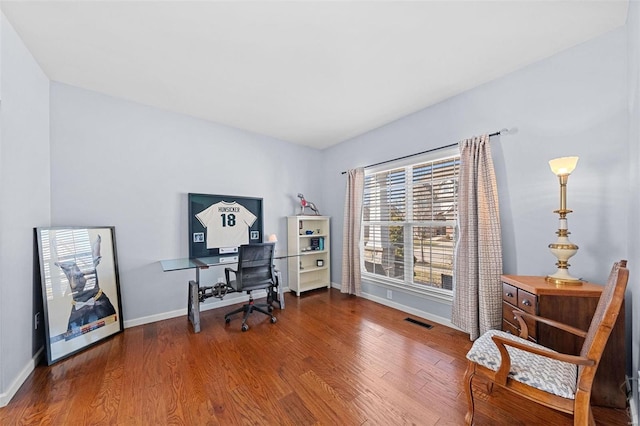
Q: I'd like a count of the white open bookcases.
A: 1